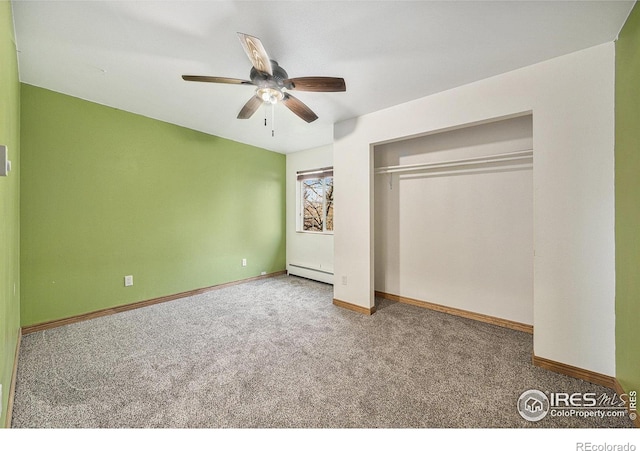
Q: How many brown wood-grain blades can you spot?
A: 5